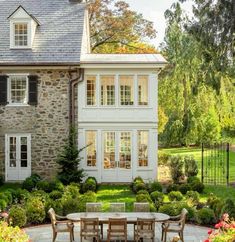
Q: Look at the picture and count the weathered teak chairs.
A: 8